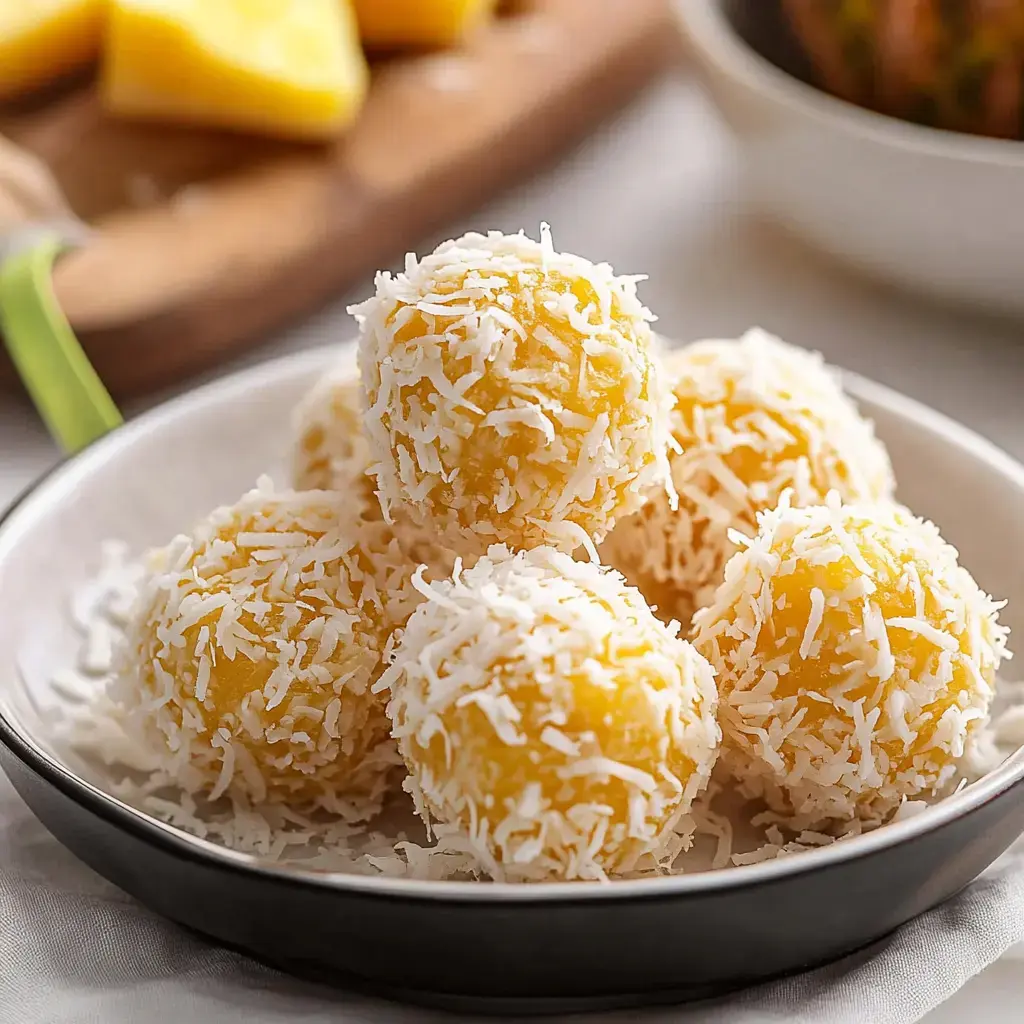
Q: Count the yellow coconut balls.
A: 6